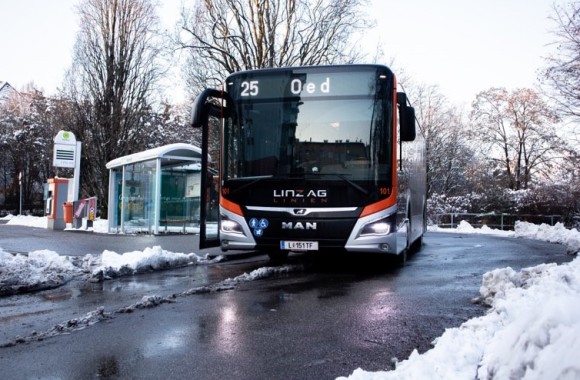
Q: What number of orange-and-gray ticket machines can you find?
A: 1